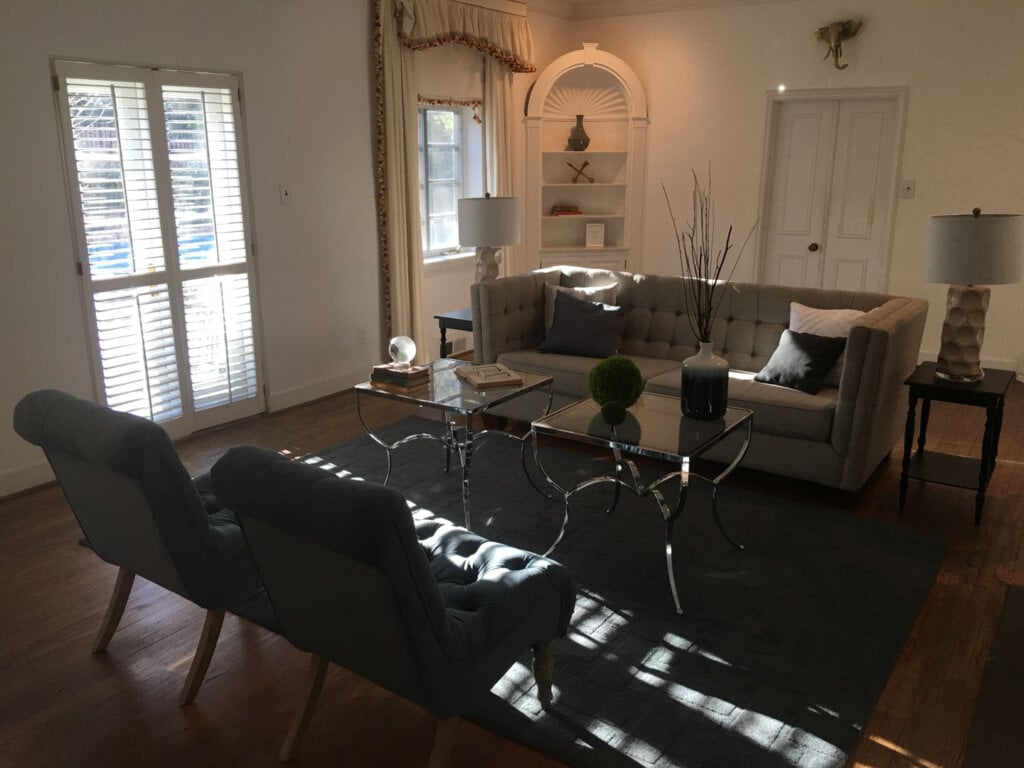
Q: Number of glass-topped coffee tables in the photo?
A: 2